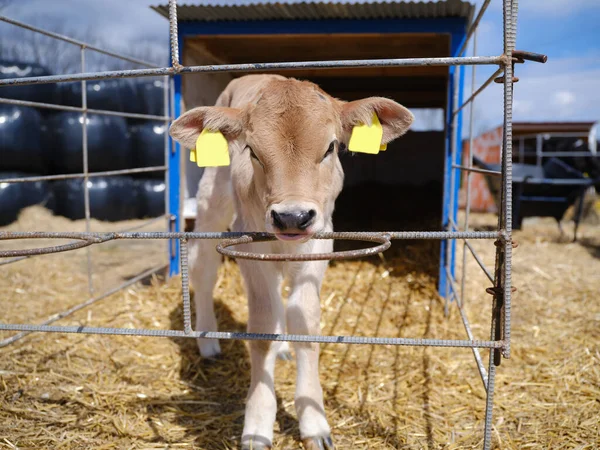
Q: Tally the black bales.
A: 9